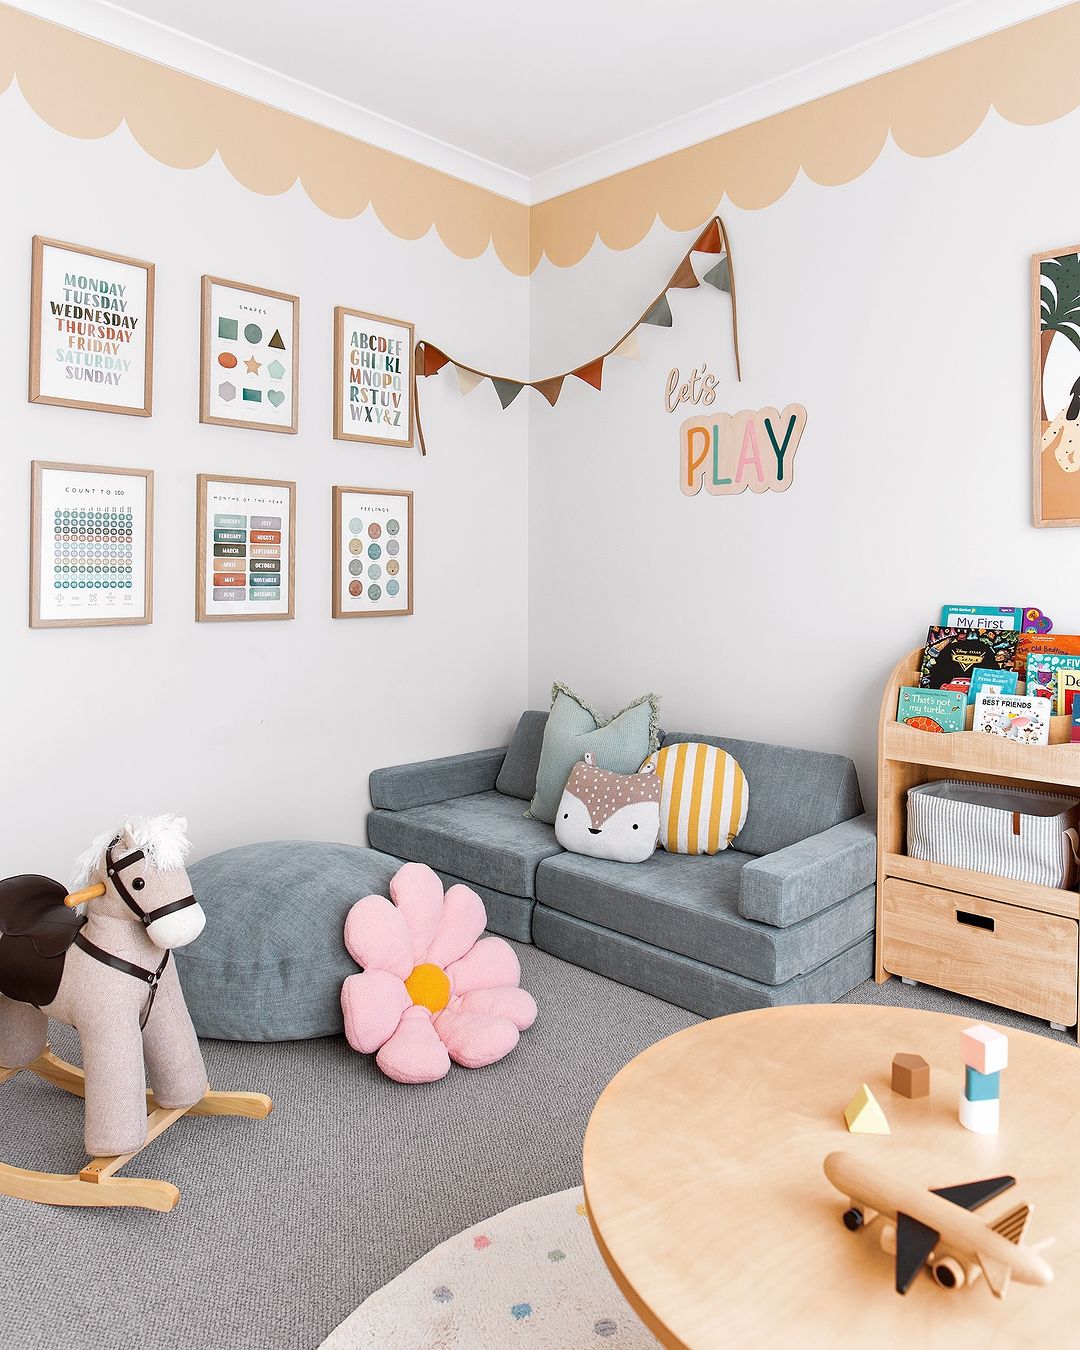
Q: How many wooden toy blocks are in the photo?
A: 5